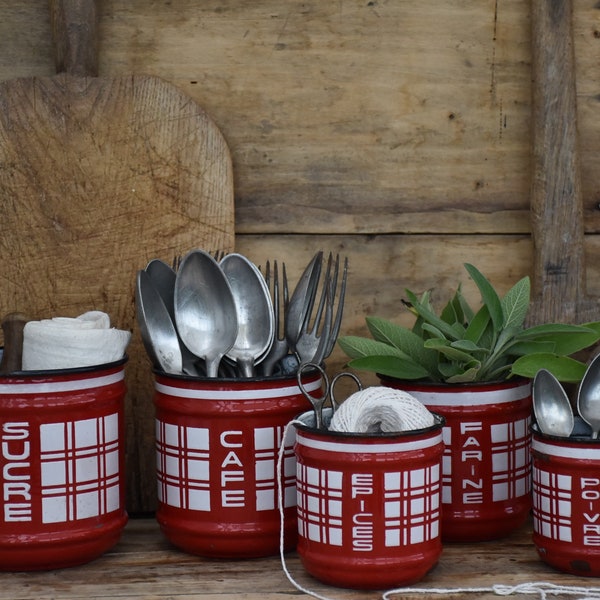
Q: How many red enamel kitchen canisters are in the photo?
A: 5